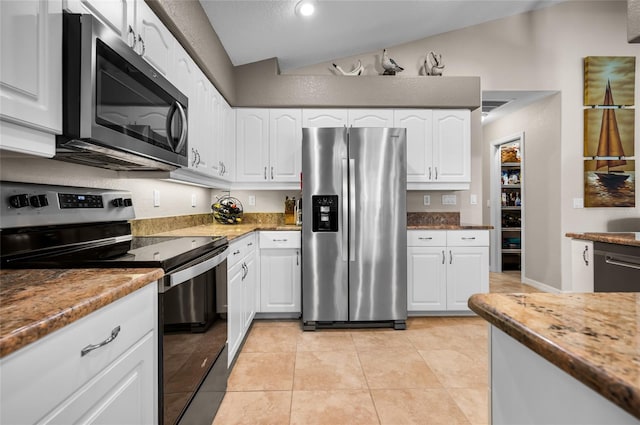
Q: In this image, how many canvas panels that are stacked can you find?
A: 3